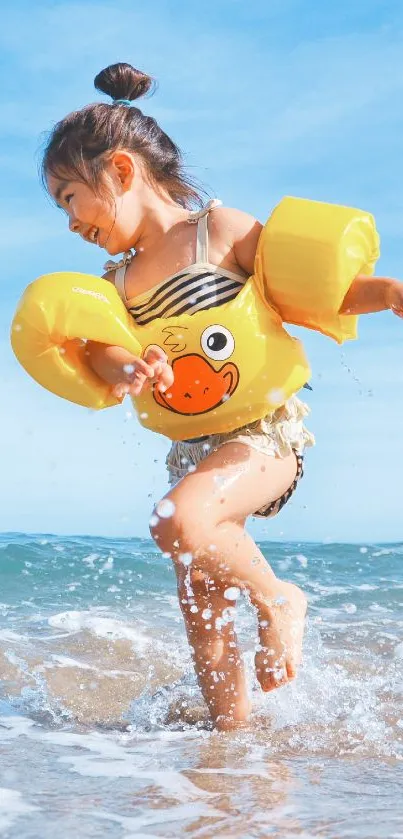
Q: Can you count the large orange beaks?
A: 1